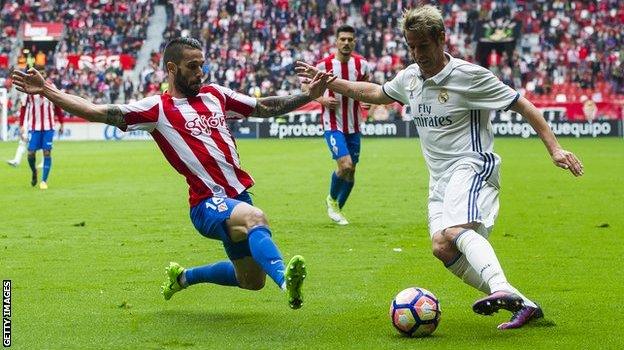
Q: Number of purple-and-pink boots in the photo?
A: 2